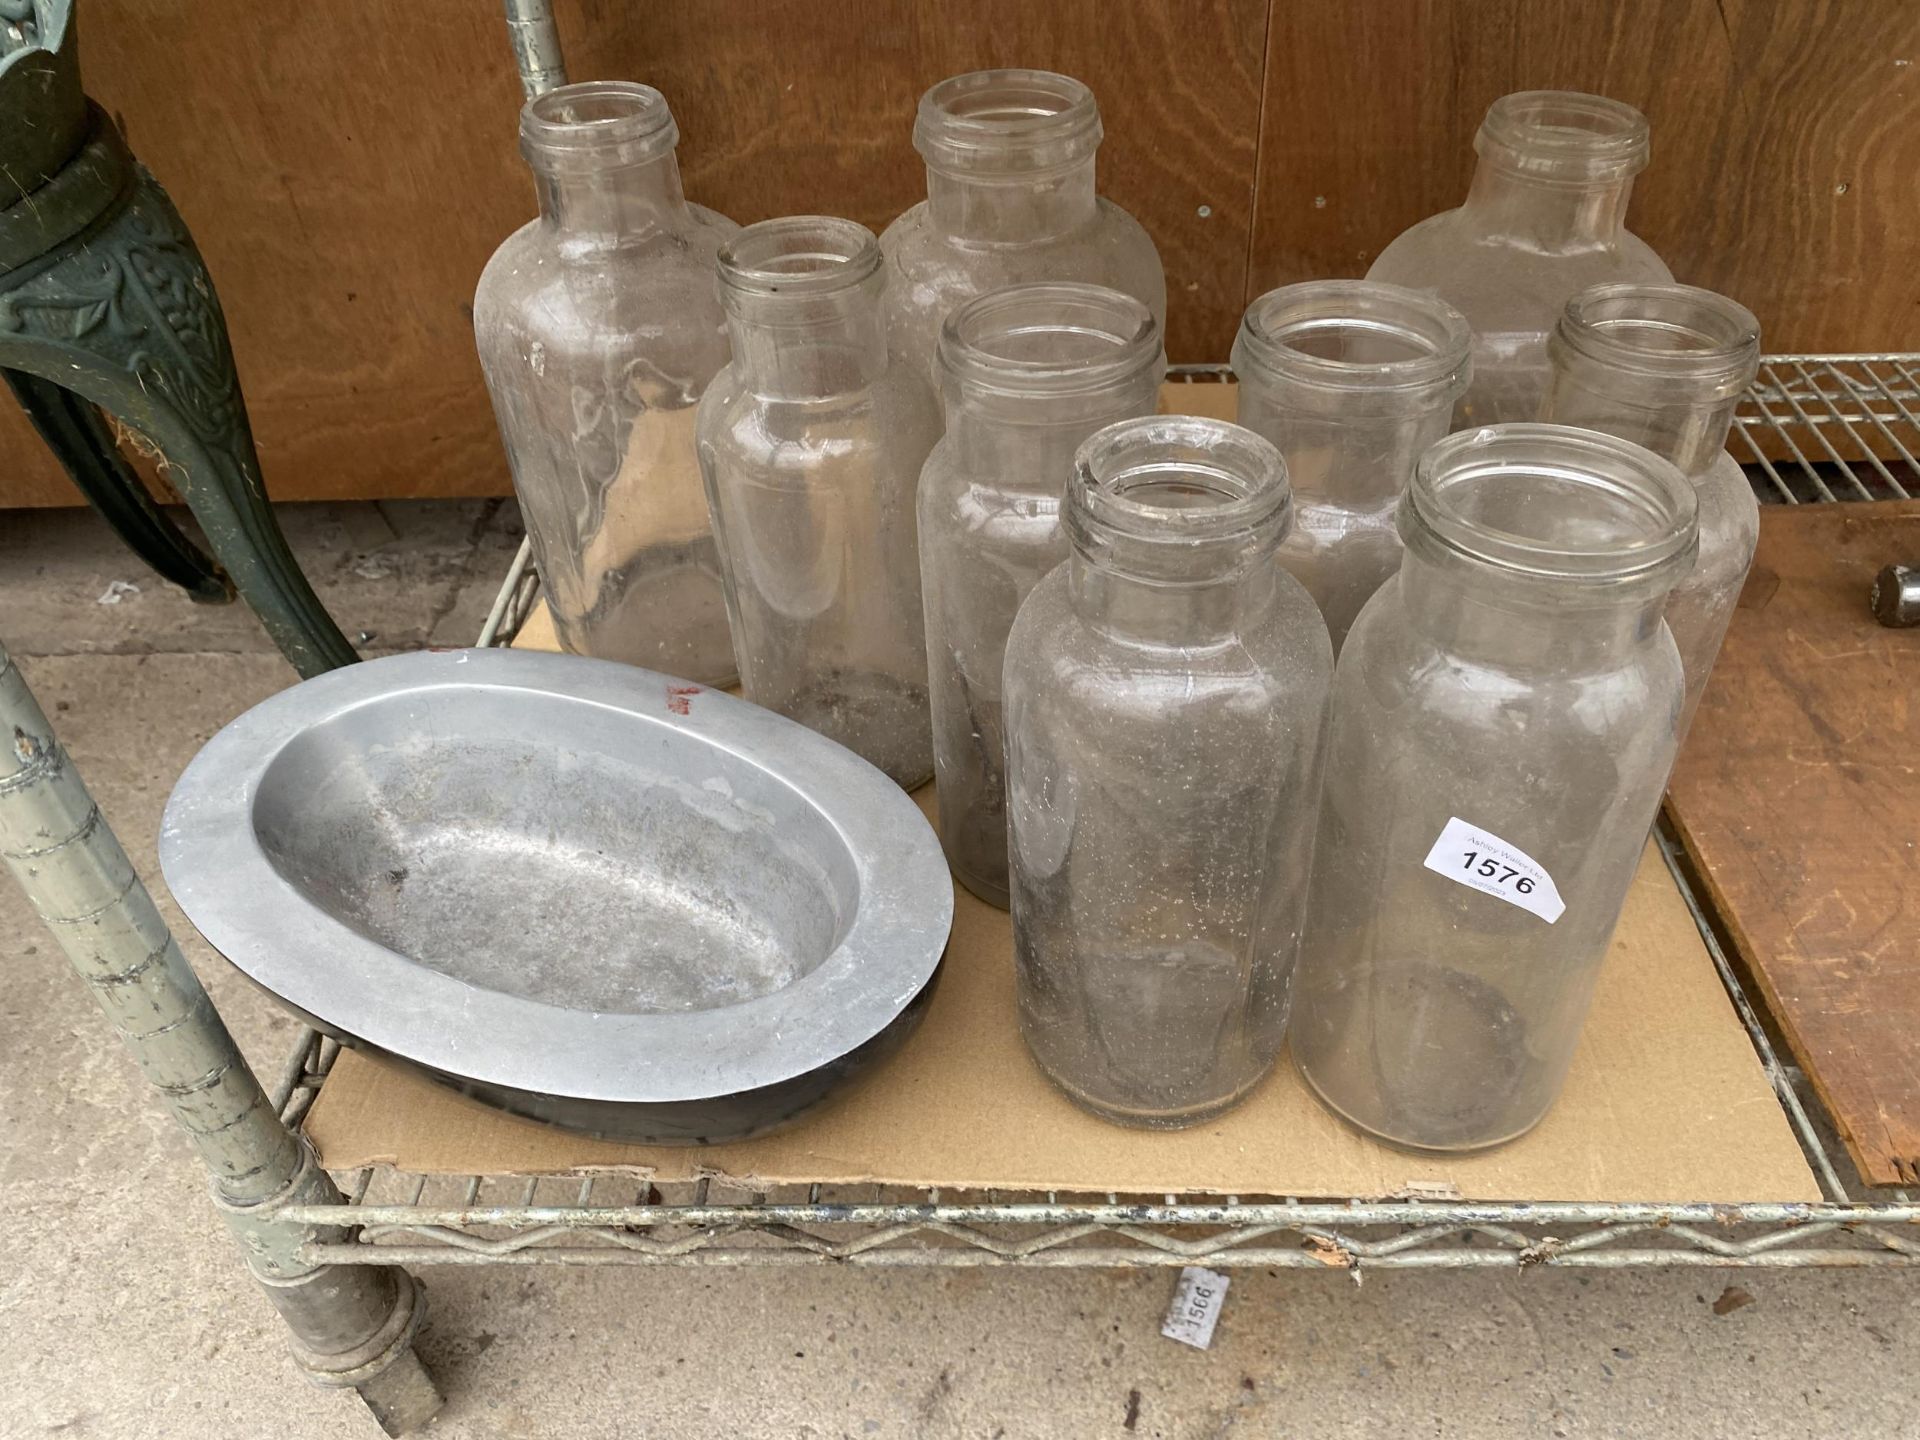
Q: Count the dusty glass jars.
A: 9